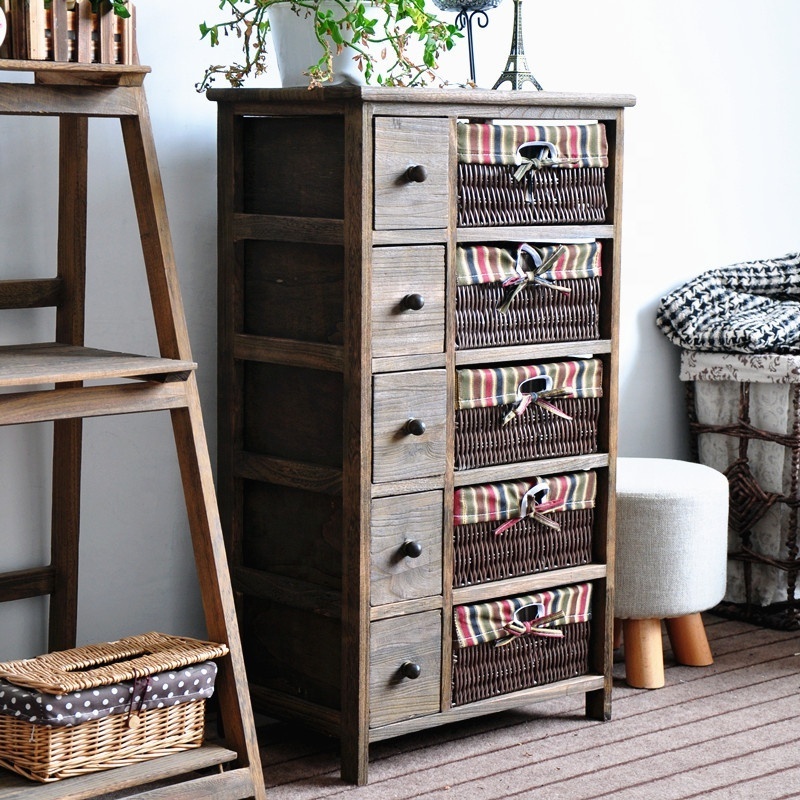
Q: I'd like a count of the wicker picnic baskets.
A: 1